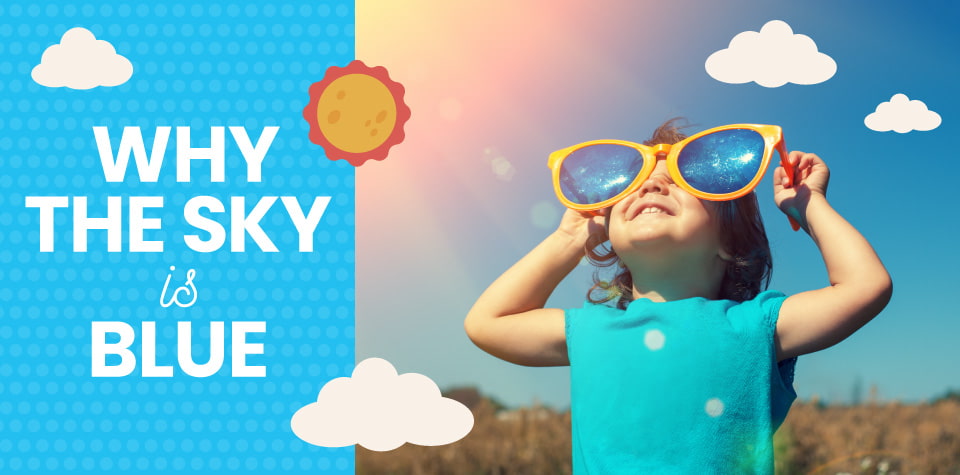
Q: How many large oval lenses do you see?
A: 2